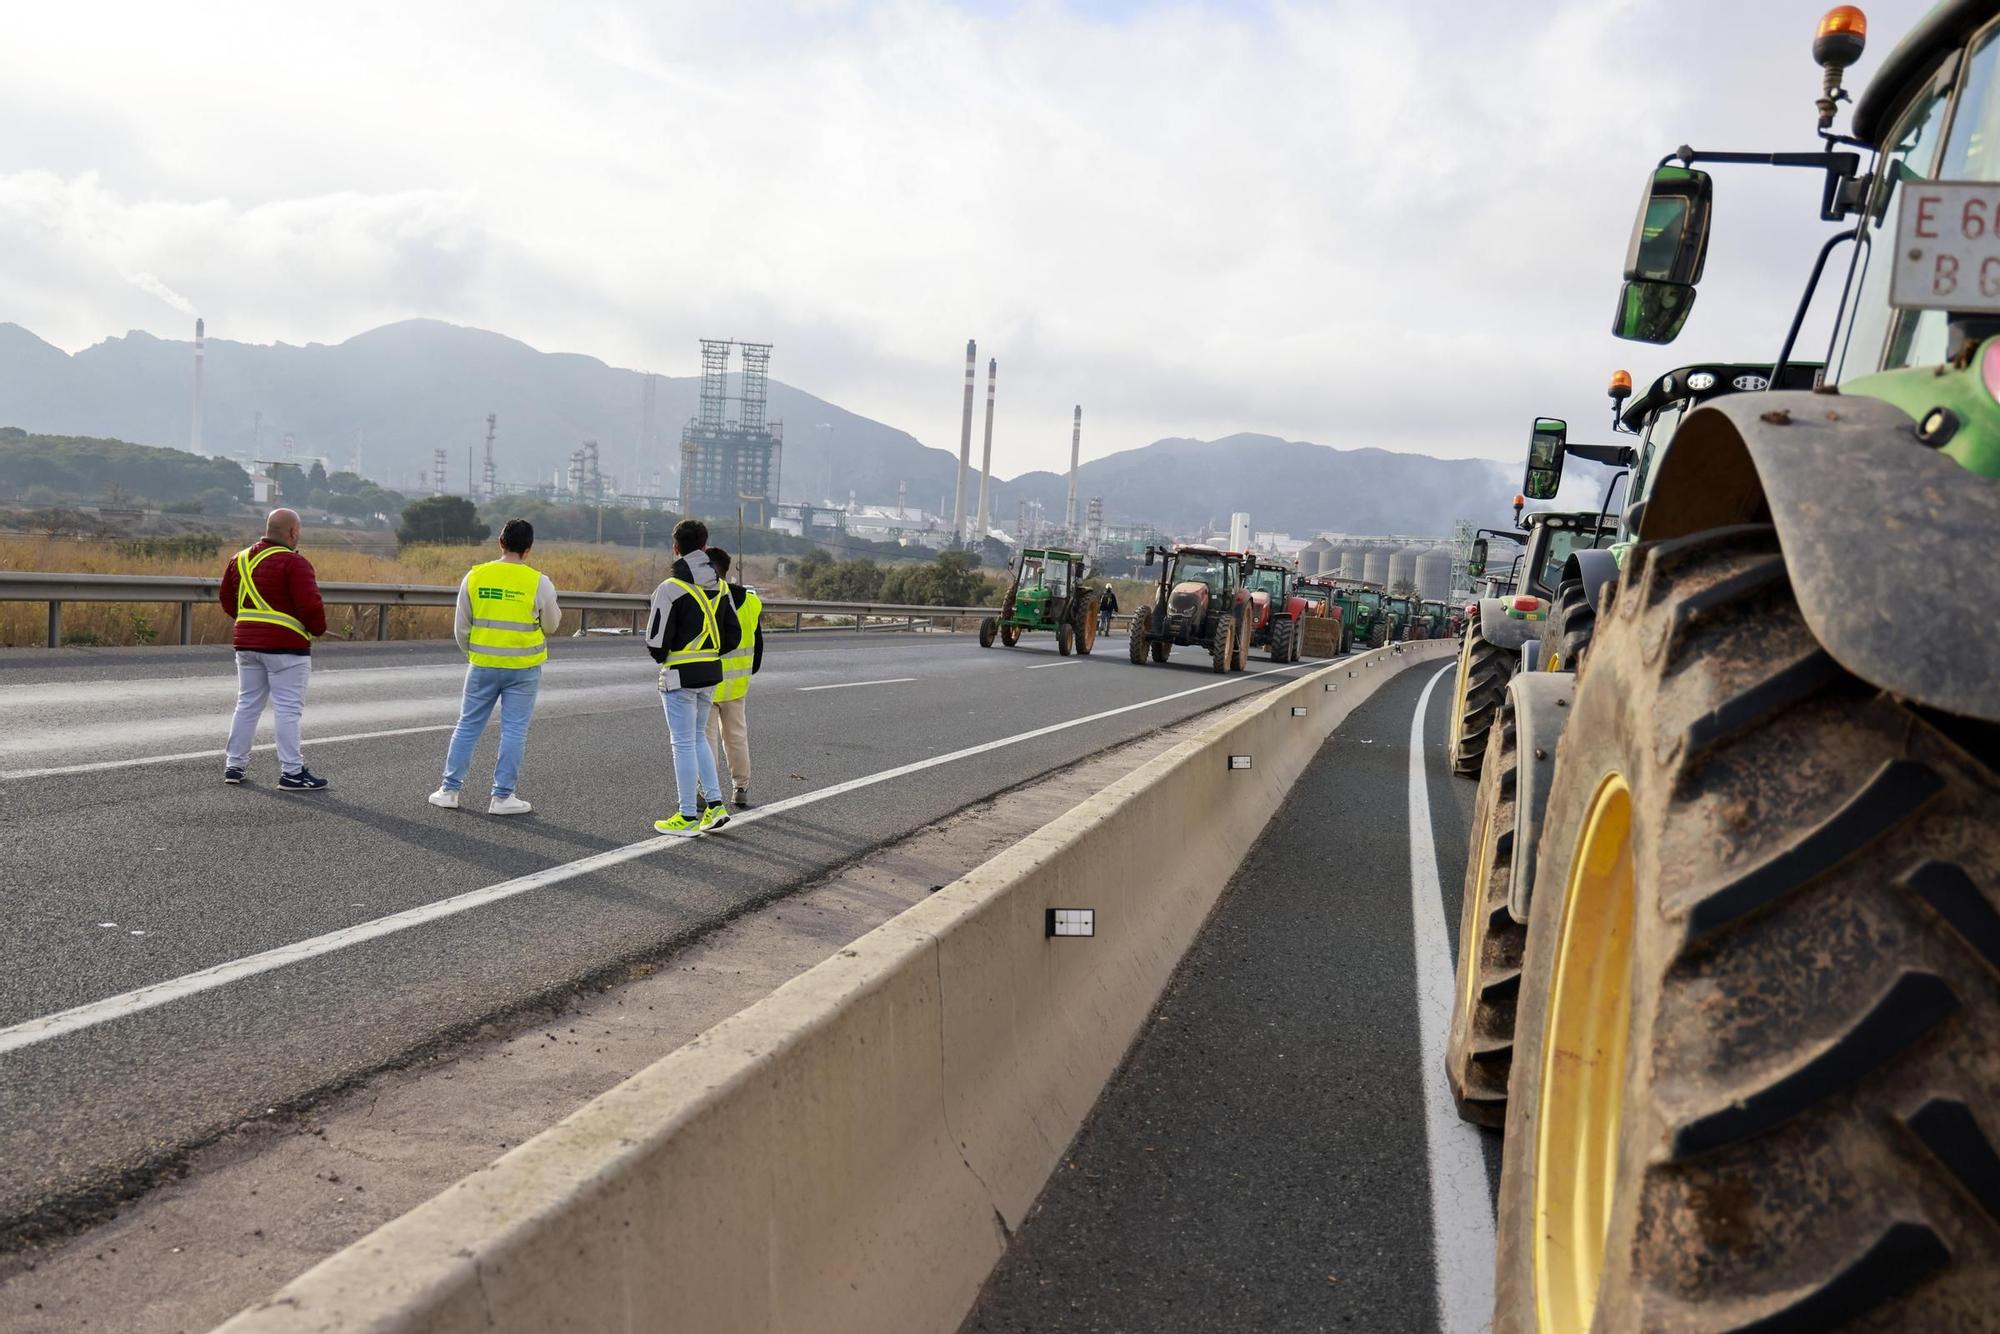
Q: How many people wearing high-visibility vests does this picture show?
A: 4